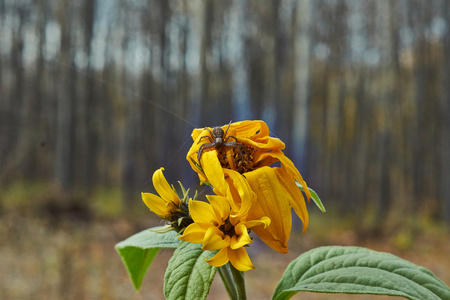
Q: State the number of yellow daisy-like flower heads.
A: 3